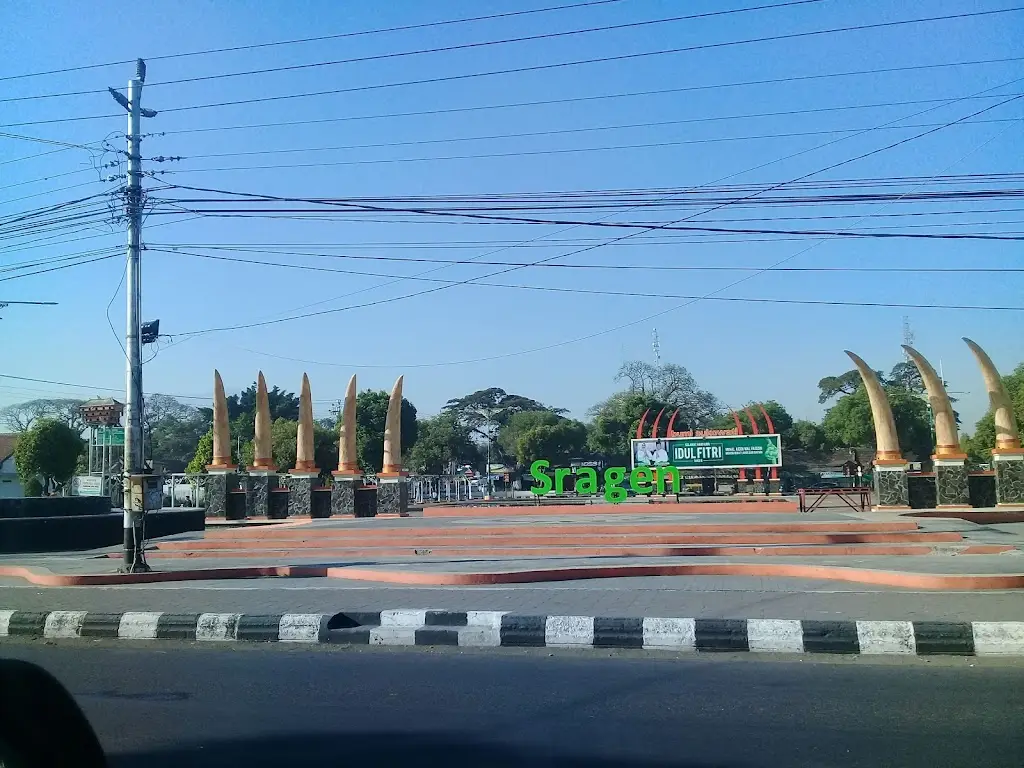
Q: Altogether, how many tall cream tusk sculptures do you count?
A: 8